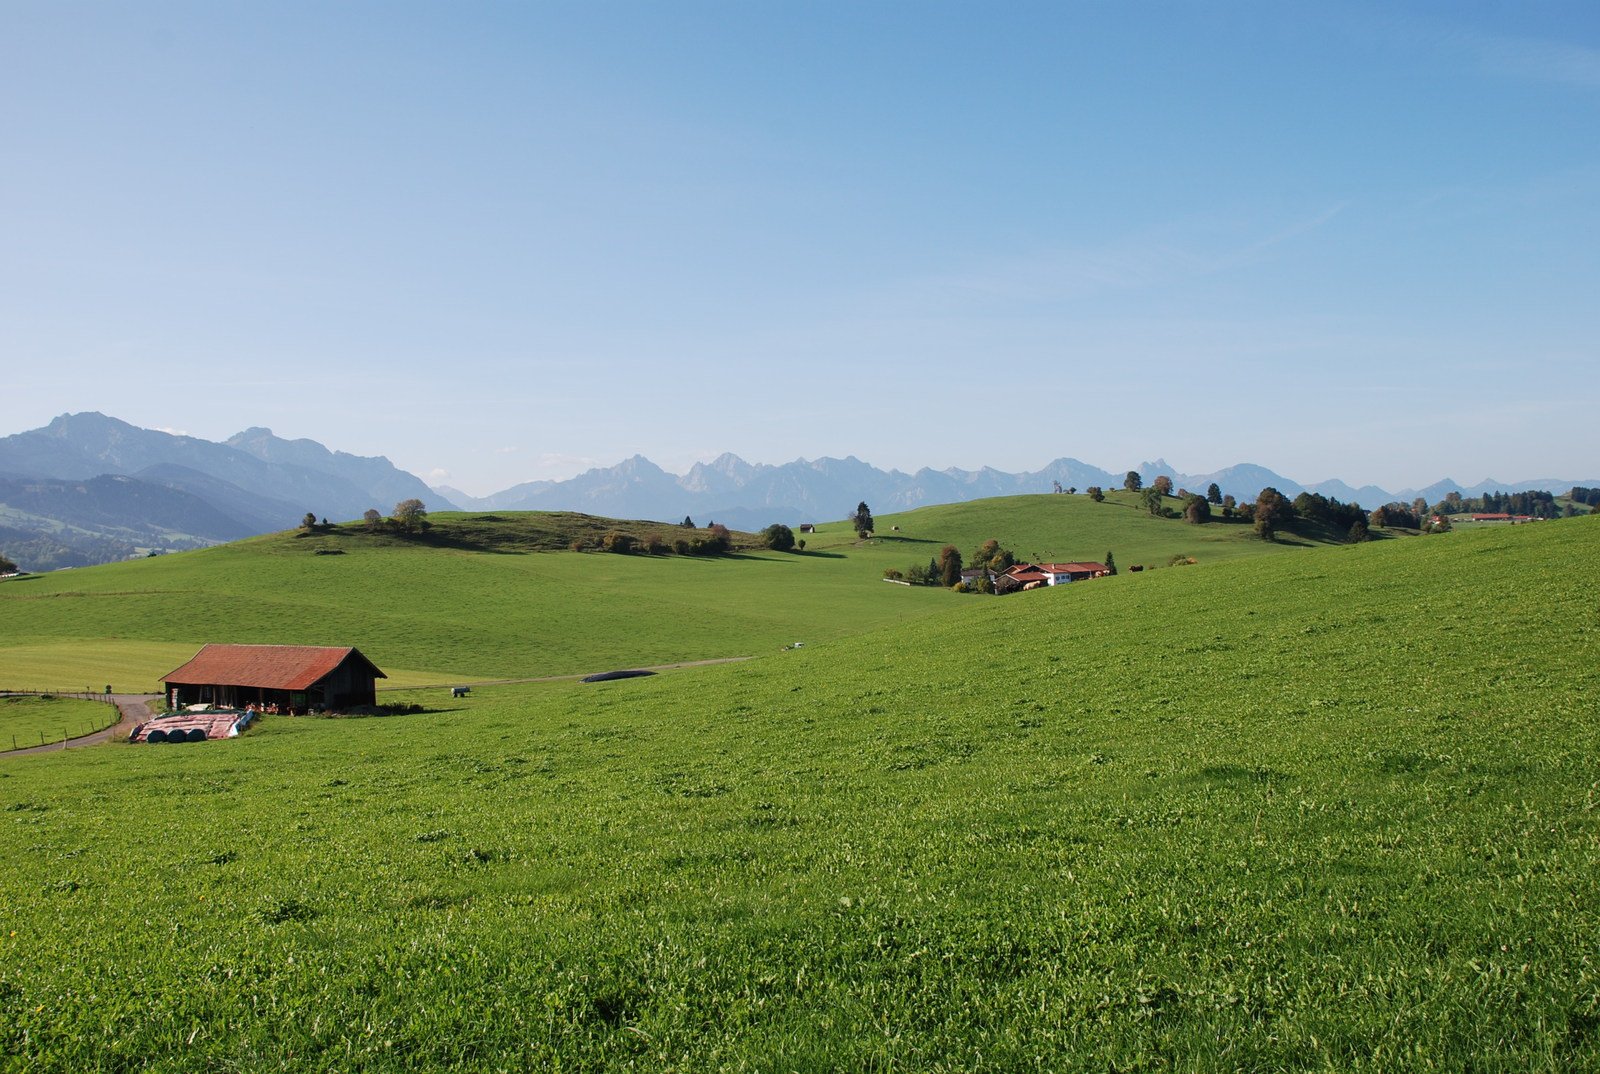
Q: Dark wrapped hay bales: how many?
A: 3